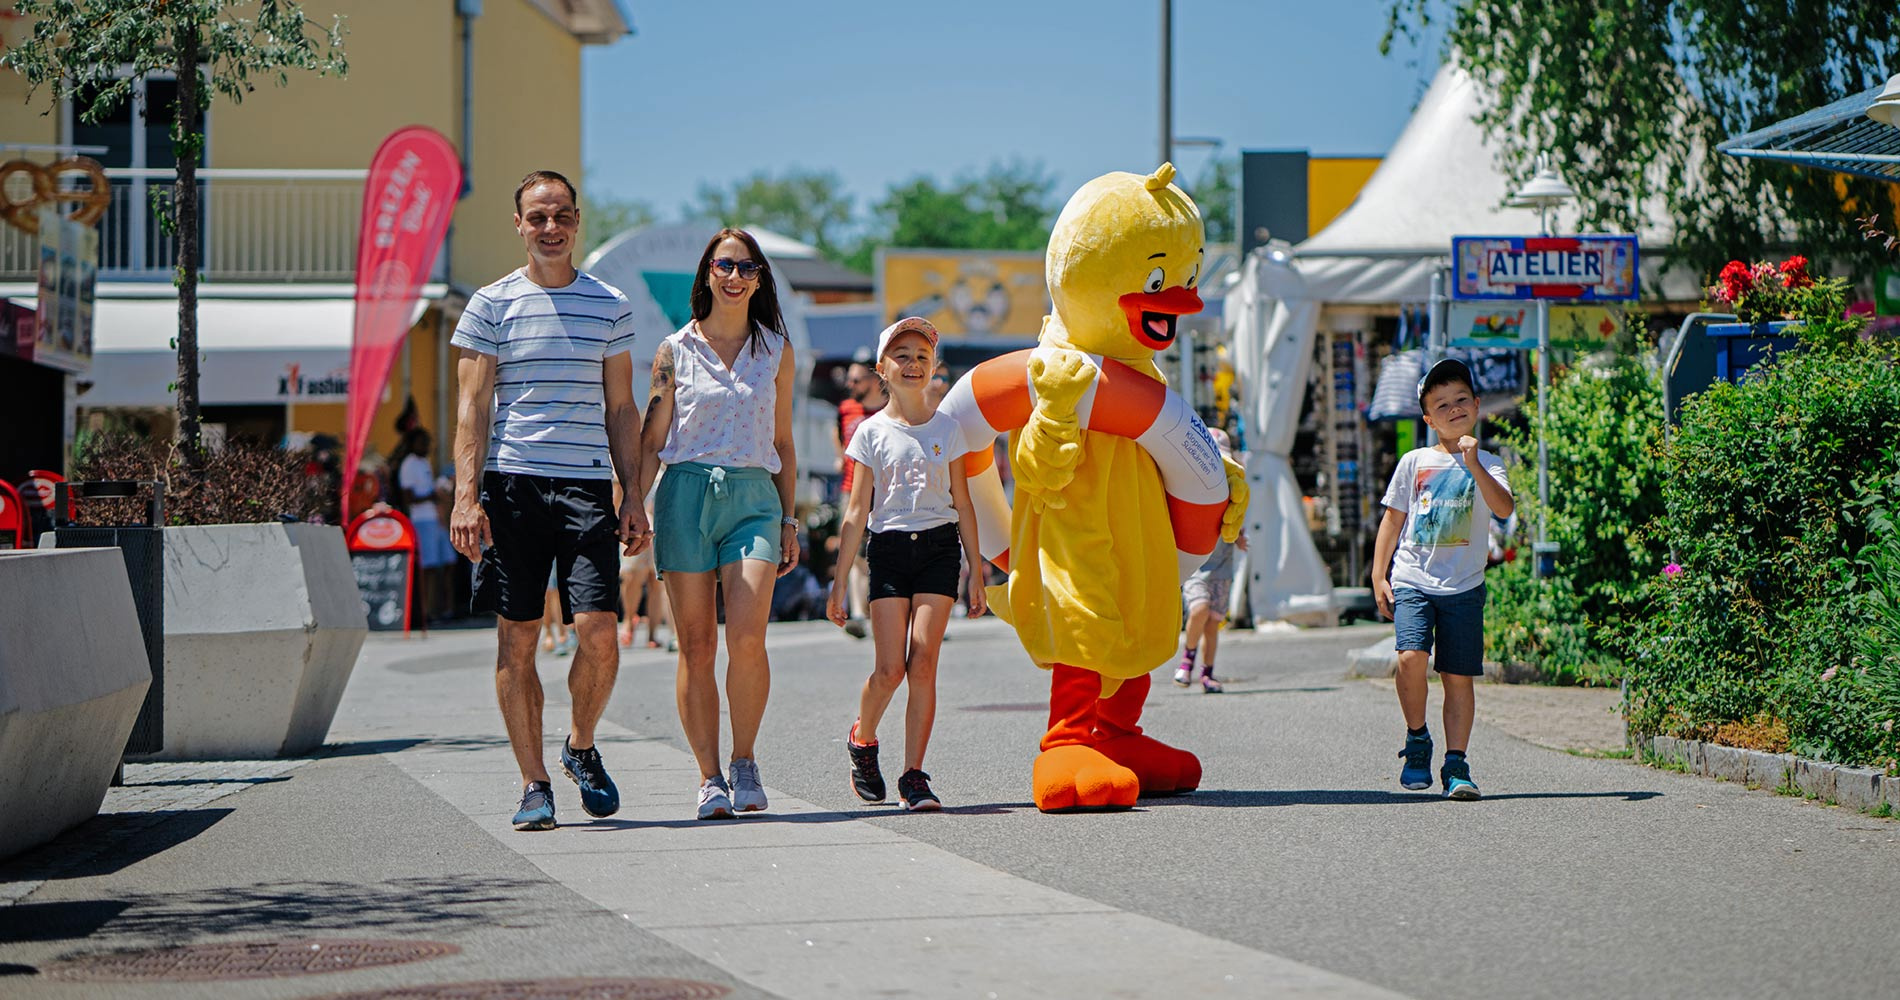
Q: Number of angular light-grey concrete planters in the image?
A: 2